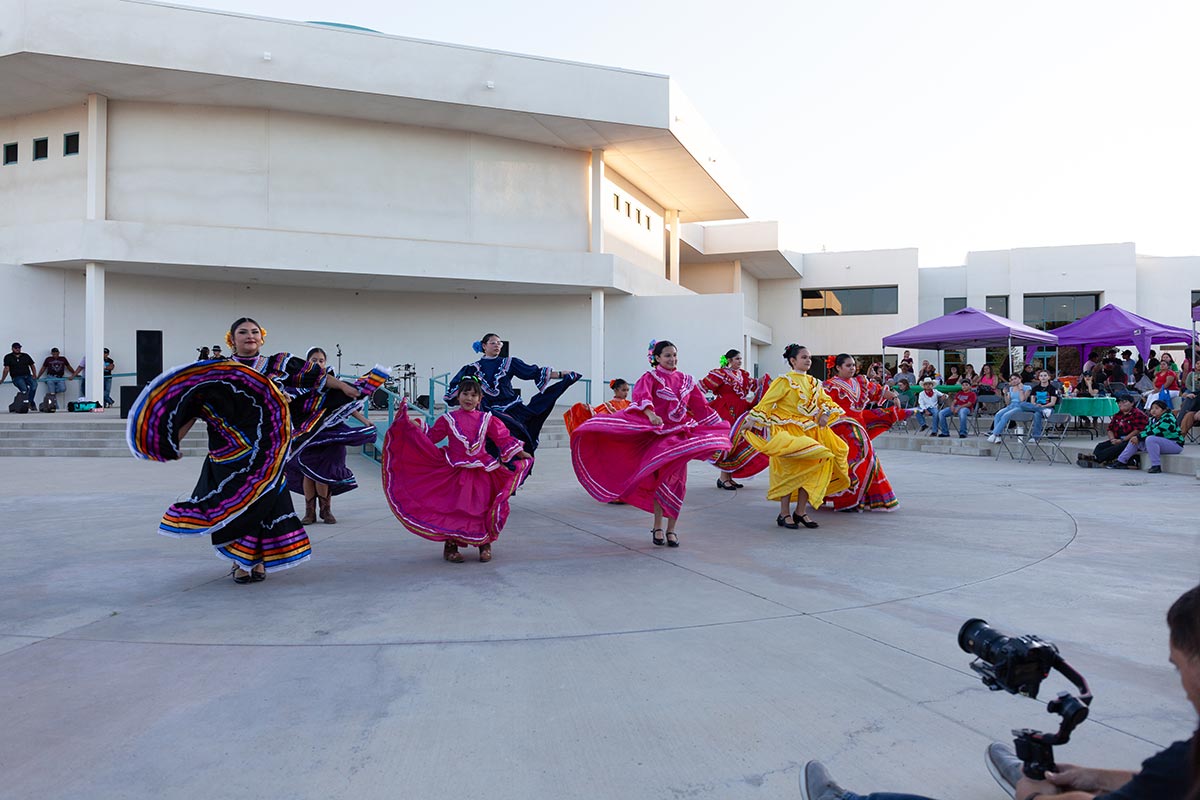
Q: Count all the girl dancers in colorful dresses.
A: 9